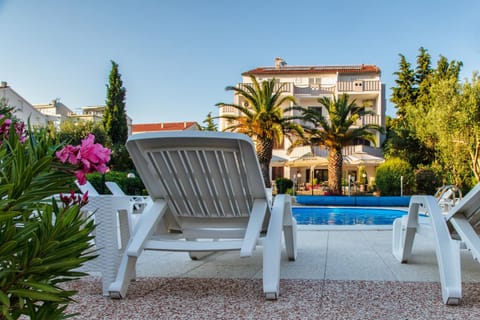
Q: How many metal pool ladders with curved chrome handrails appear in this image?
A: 1